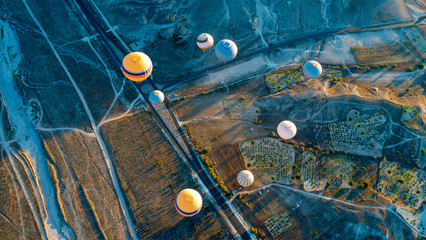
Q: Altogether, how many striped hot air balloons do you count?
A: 4